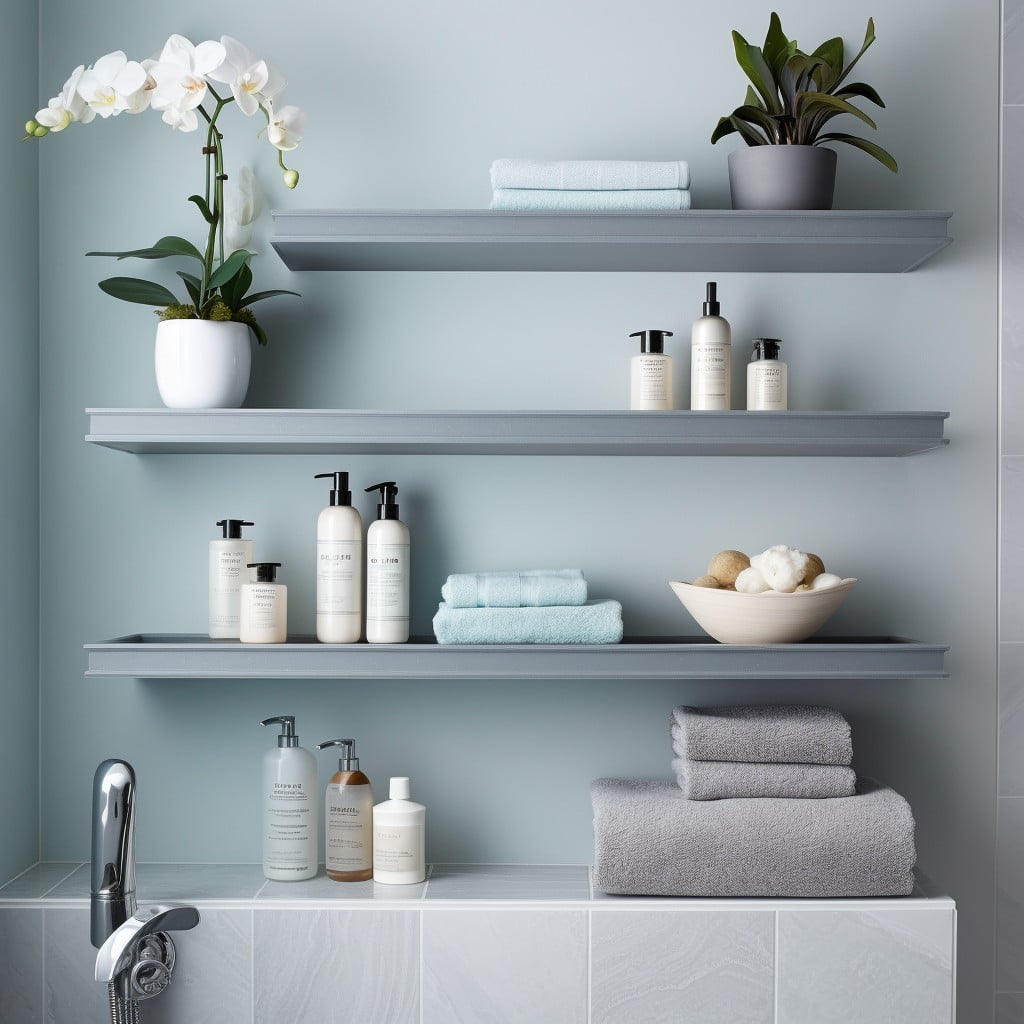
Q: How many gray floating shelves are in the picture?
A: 3